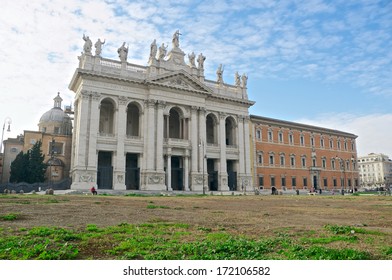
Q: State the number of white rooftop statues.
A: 11